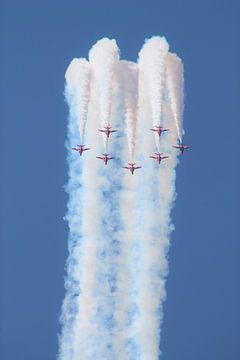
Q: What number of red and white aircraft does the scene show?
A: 7